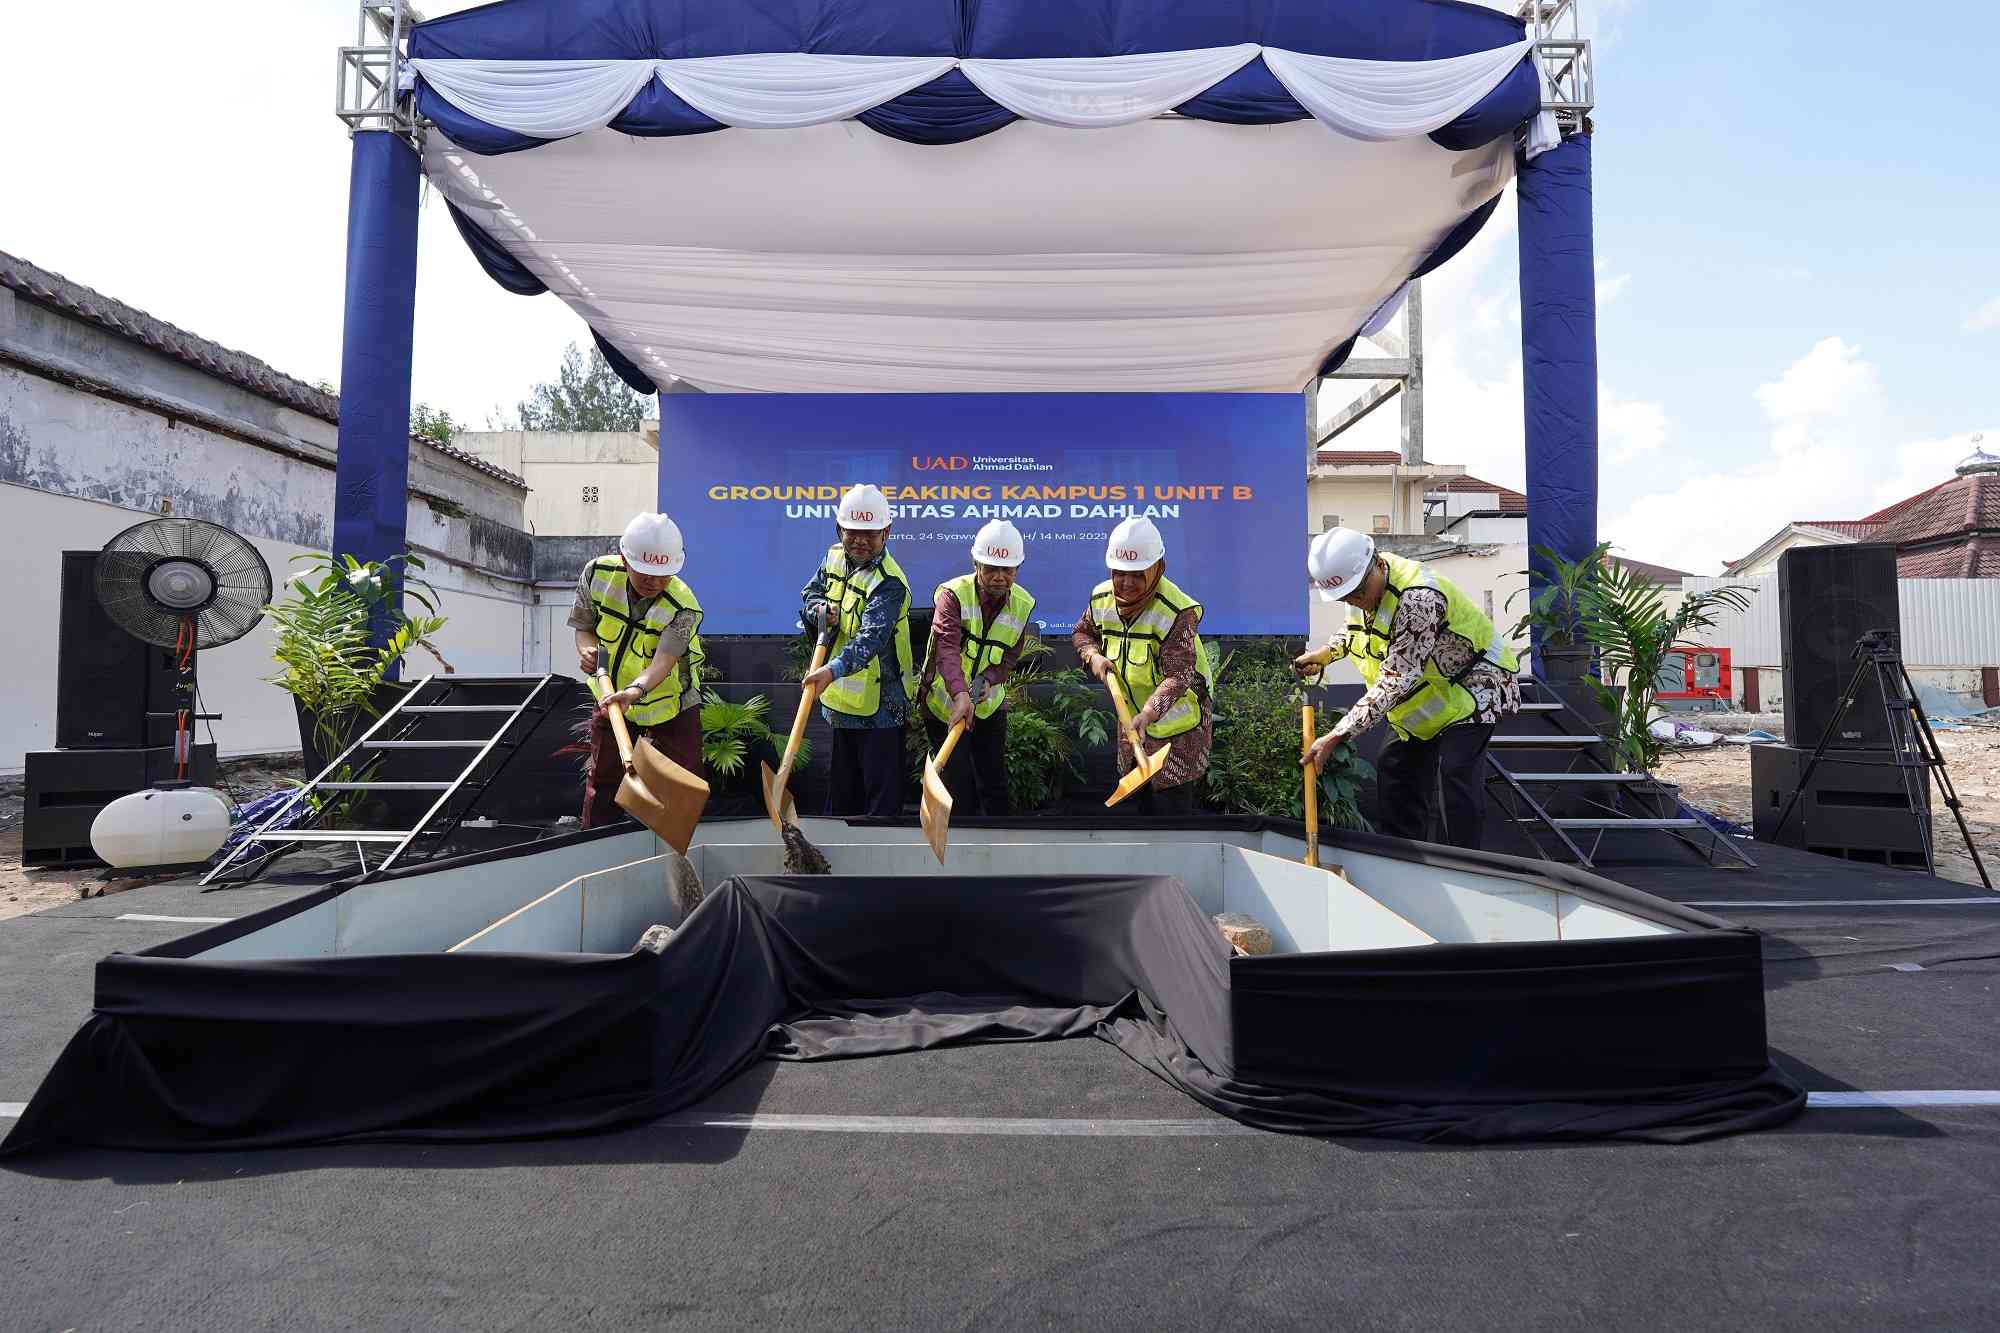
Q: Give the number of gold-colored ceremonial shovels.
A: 5